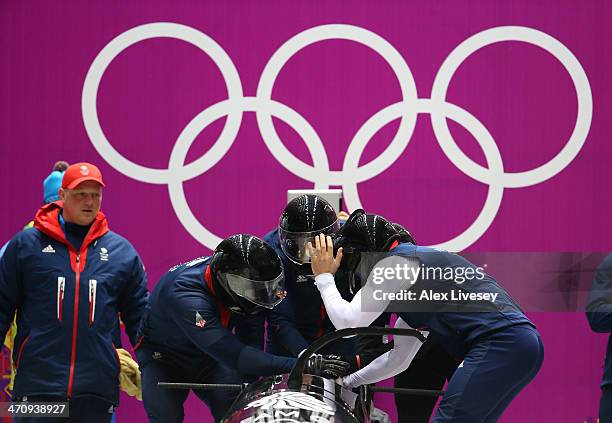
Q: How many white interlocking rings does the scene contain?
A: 5